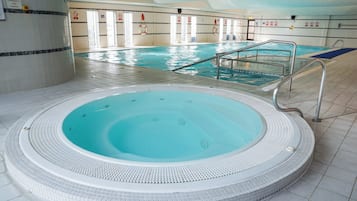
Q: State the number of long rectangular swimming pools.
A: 1